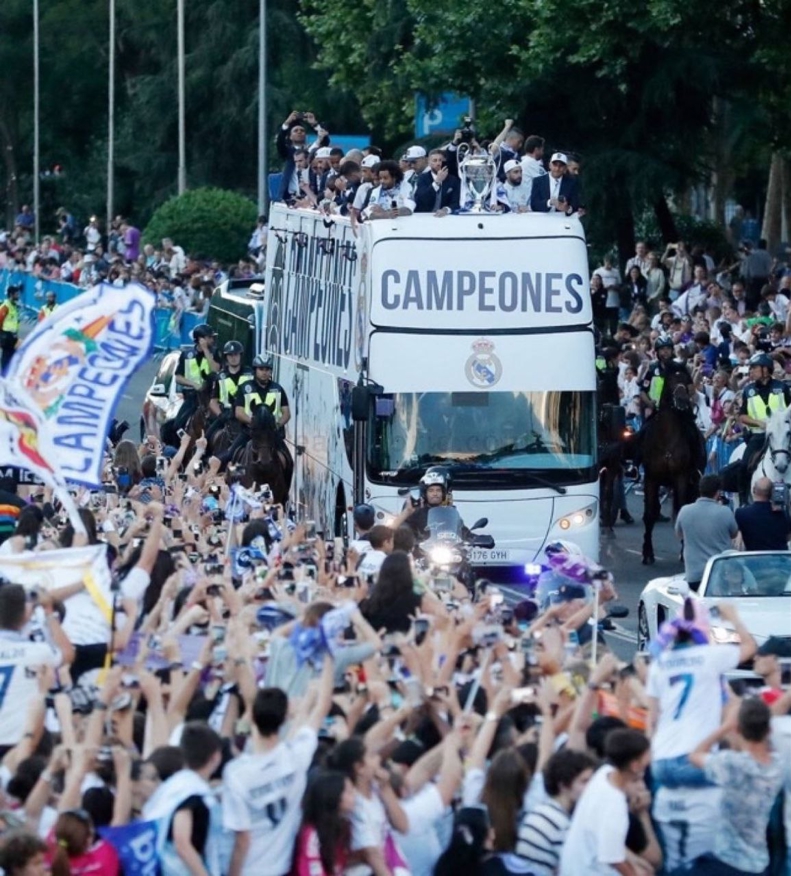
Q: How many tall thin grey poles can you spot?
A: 4